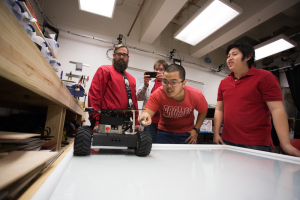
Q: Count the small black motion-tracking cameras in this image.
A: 3